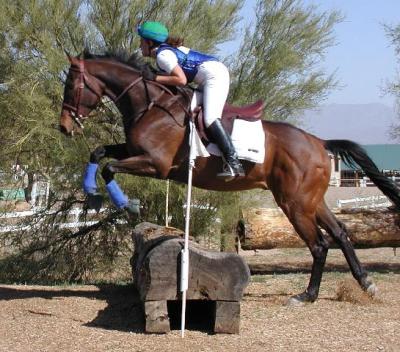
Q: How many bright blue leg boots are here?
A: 2